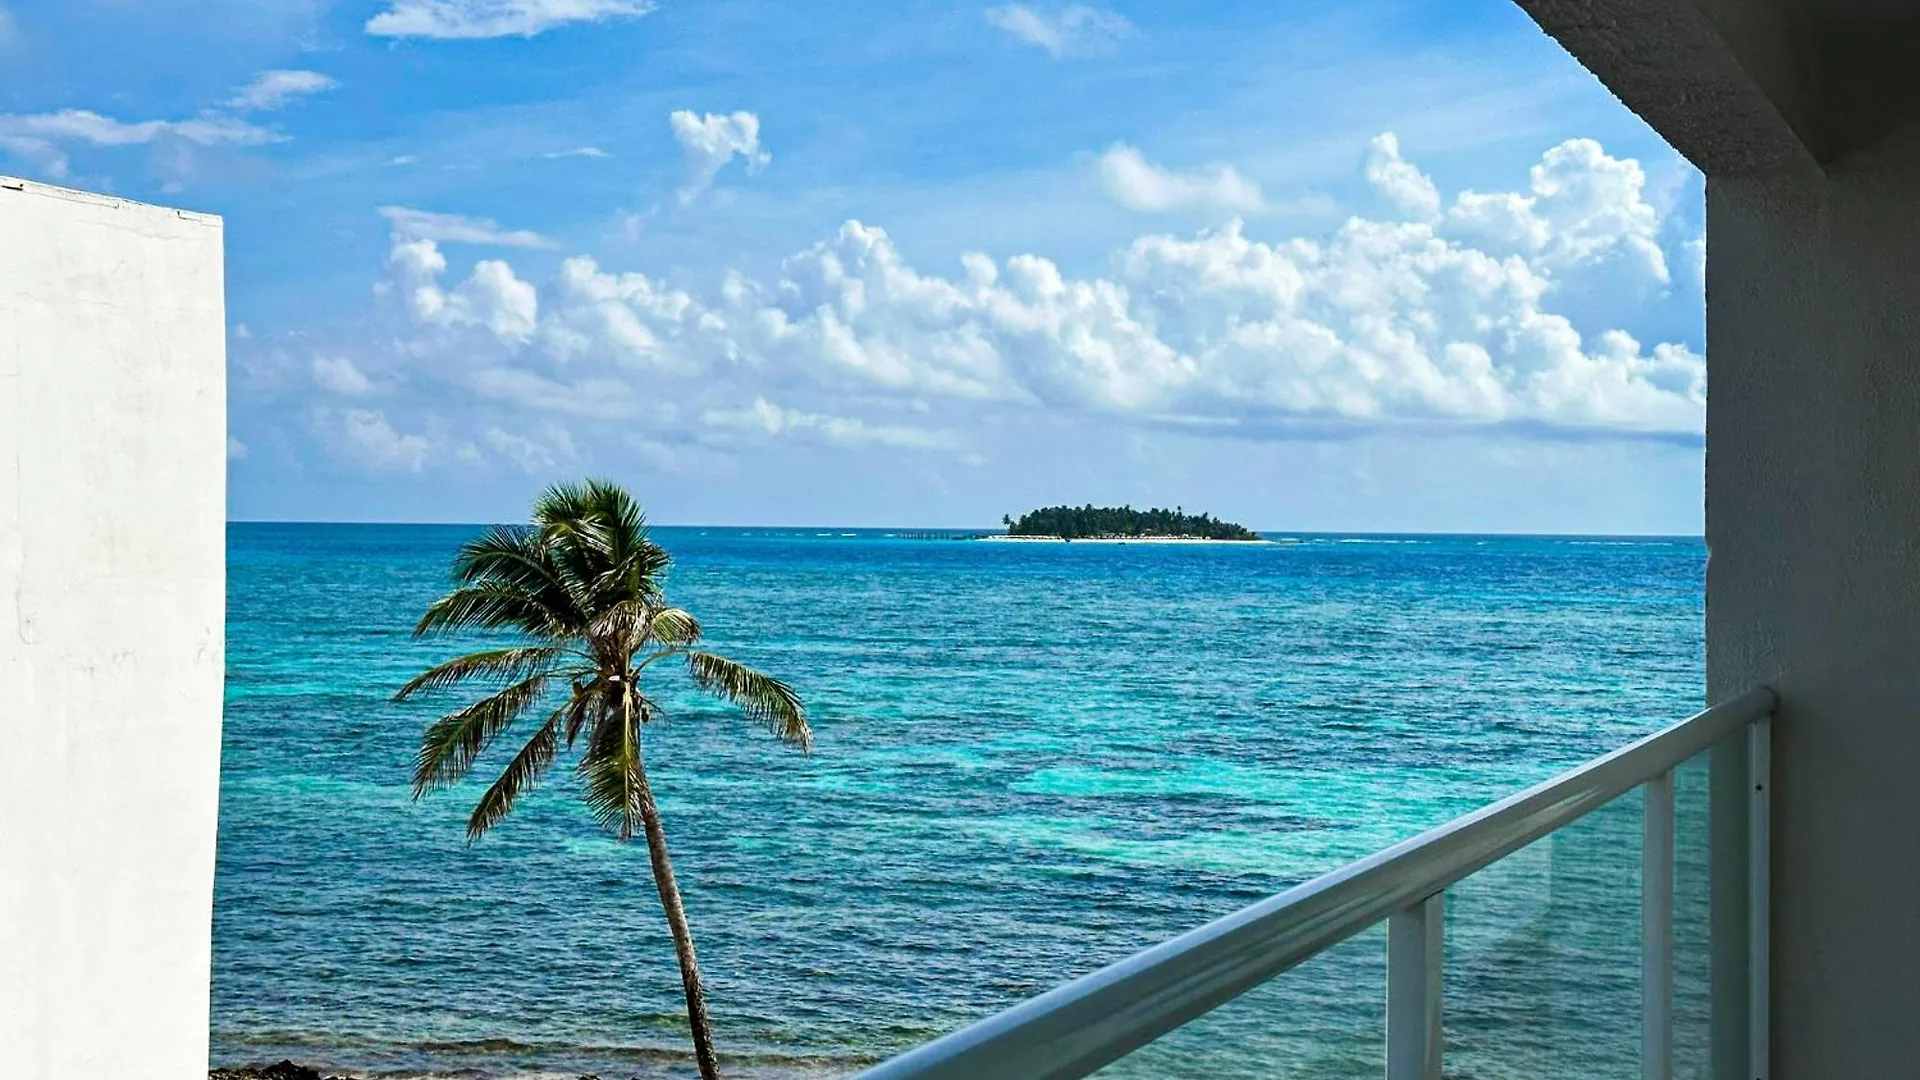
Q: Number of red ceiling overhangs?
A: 0